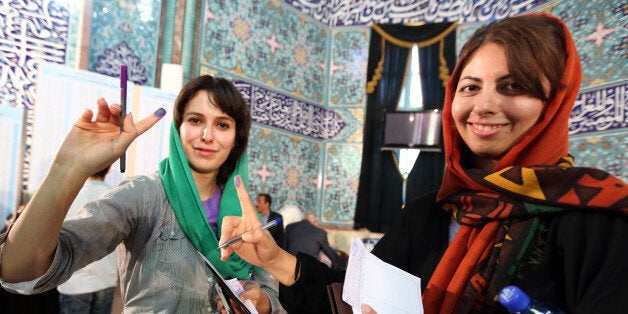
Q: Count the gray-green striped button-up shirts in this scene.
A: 1